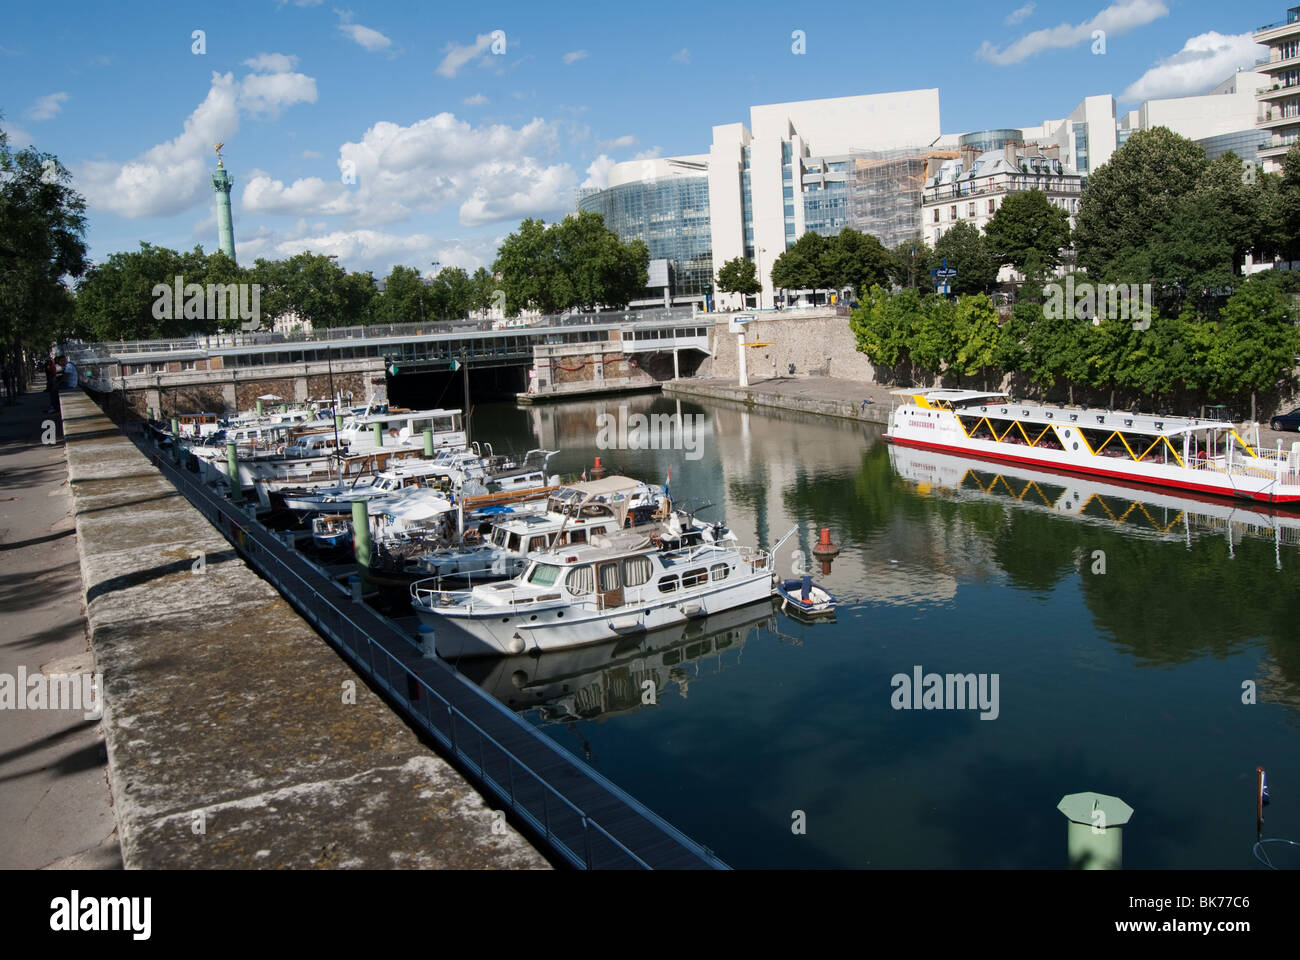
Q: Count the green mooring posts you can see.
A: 11